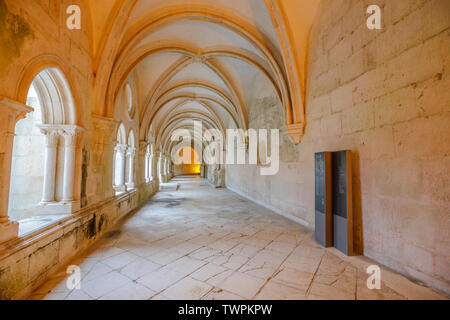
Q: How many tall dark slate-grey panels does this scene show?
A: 2